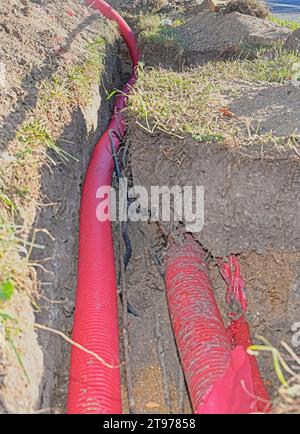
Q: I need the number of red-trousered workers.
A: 0